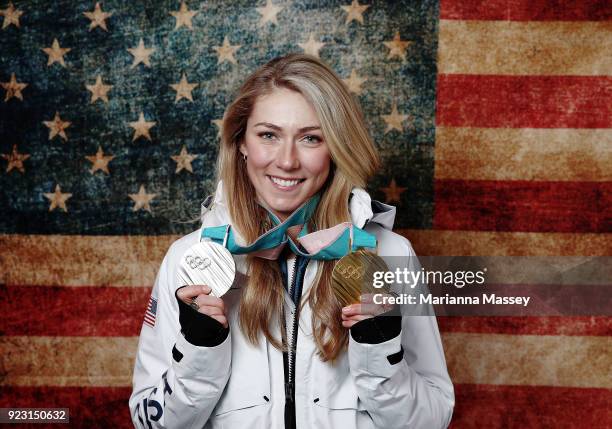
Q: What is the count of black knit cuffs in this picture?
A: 2